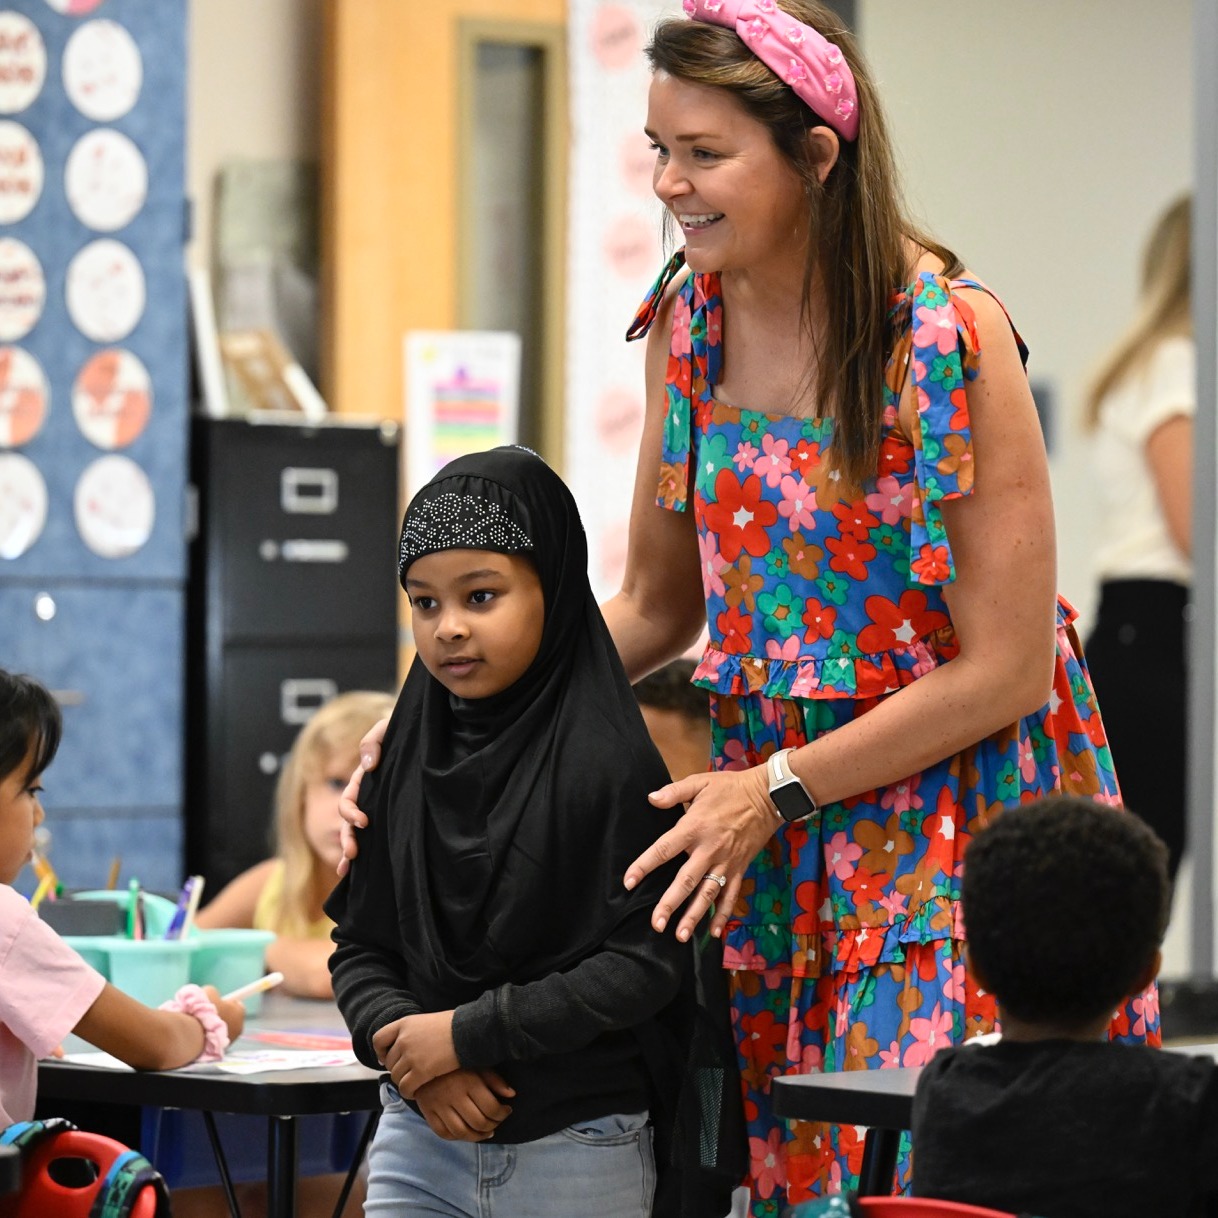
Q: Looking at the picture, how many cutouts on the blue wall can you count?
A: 11